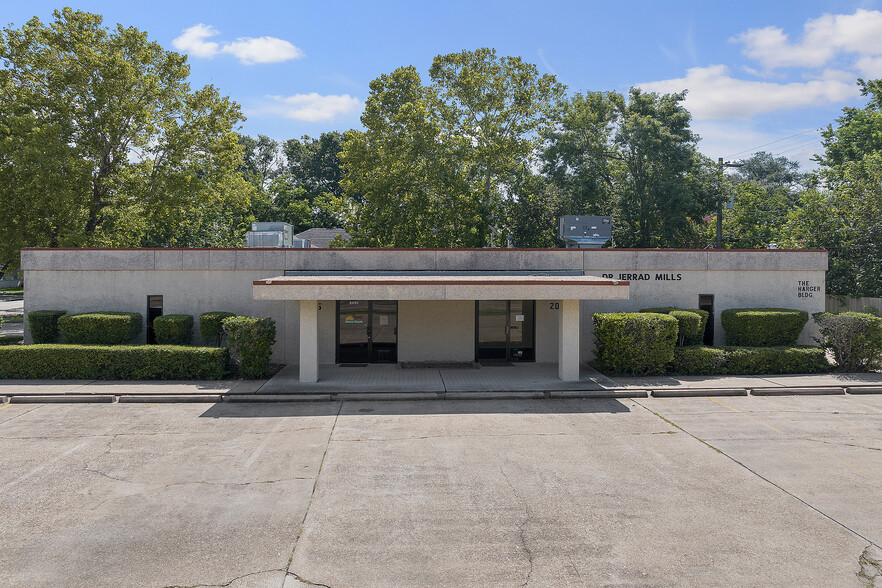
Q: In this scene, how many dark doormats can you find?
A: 2